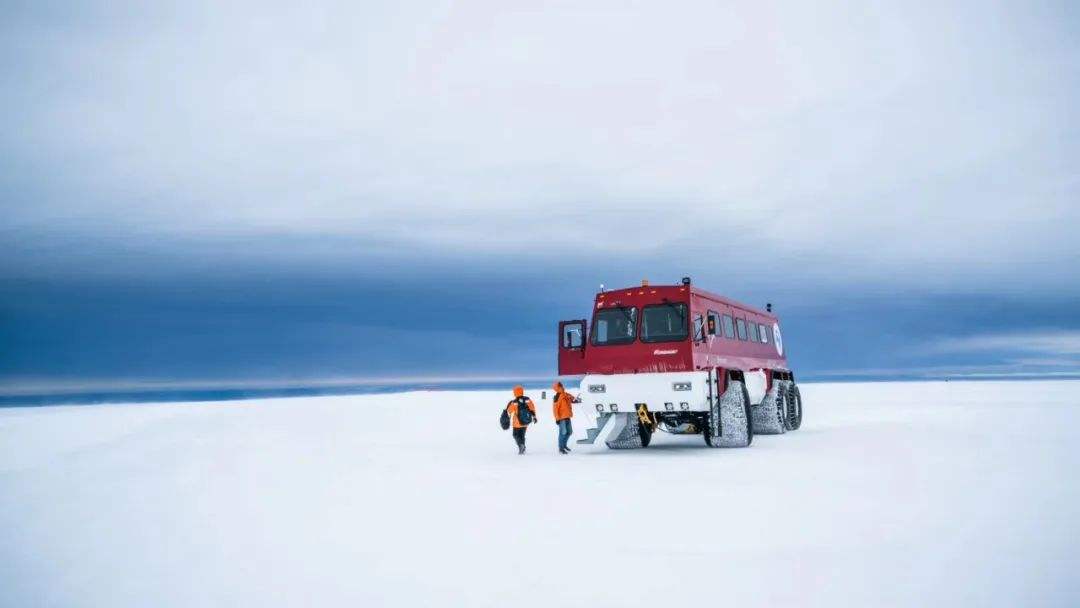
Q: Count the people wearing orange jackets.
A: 2